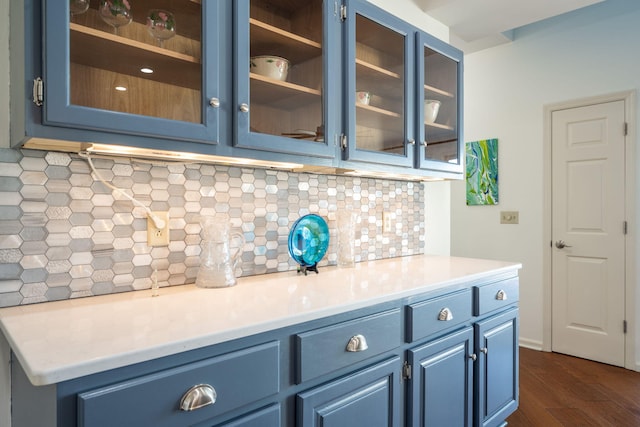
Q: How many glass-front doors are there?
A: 4